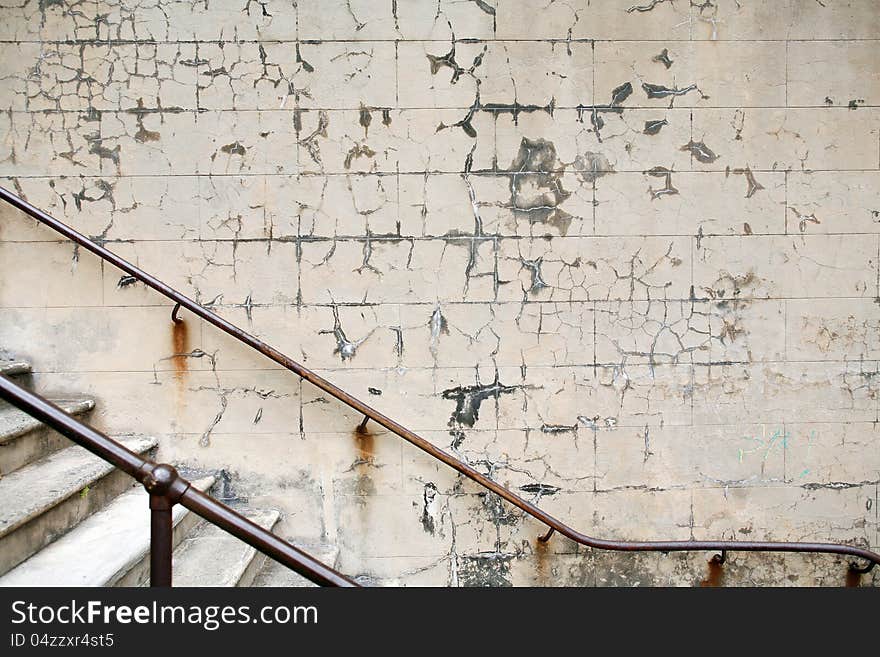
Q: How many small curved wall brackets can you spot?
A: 5